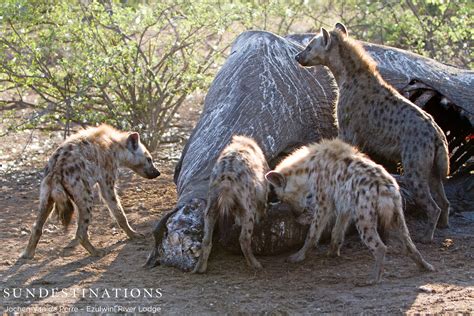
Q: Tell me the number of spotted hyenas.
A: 4